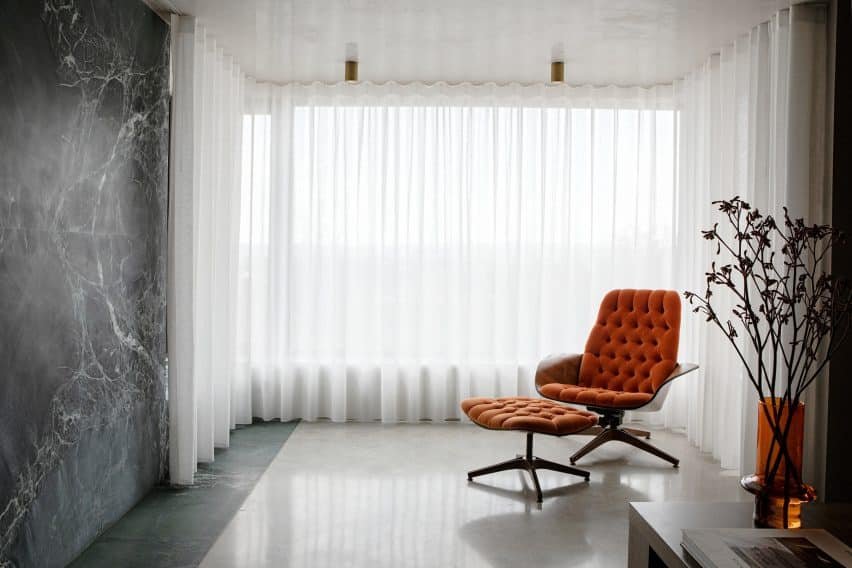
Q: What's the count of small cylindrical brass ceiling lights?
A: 2